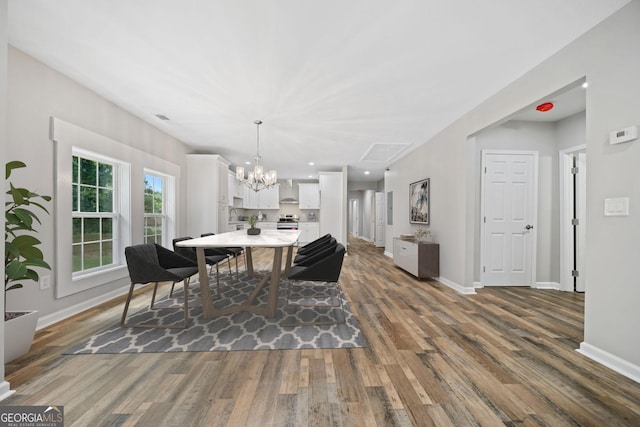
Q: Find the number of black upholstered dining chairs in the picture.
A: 6